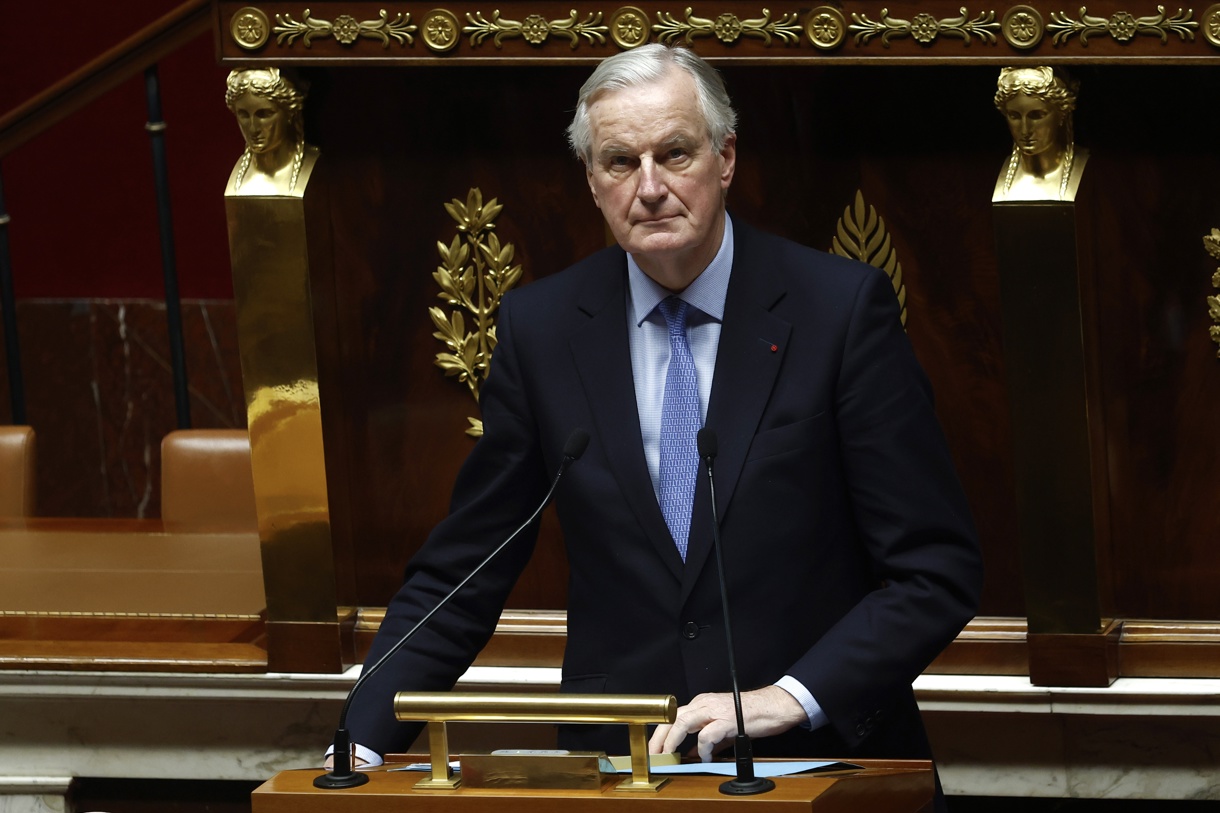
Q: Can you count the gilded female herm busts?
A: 2